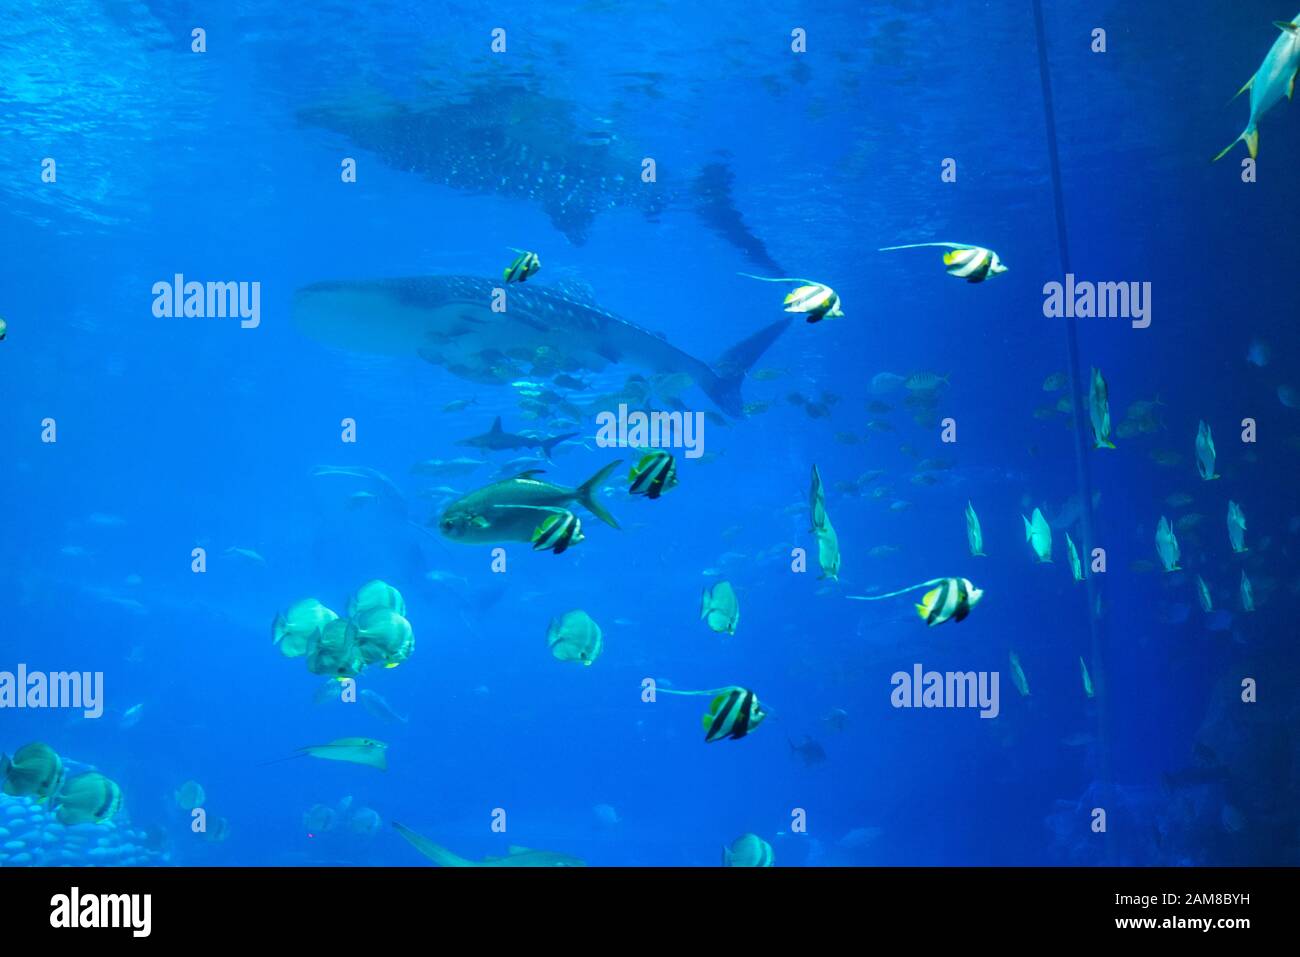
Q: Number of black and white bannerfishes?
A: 7